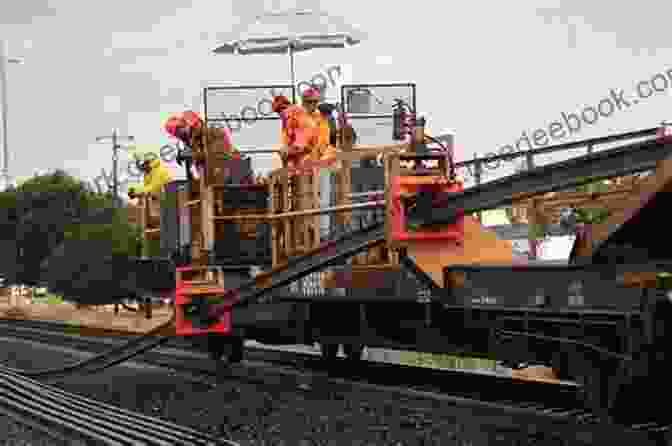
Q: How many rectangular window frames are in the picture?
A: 2